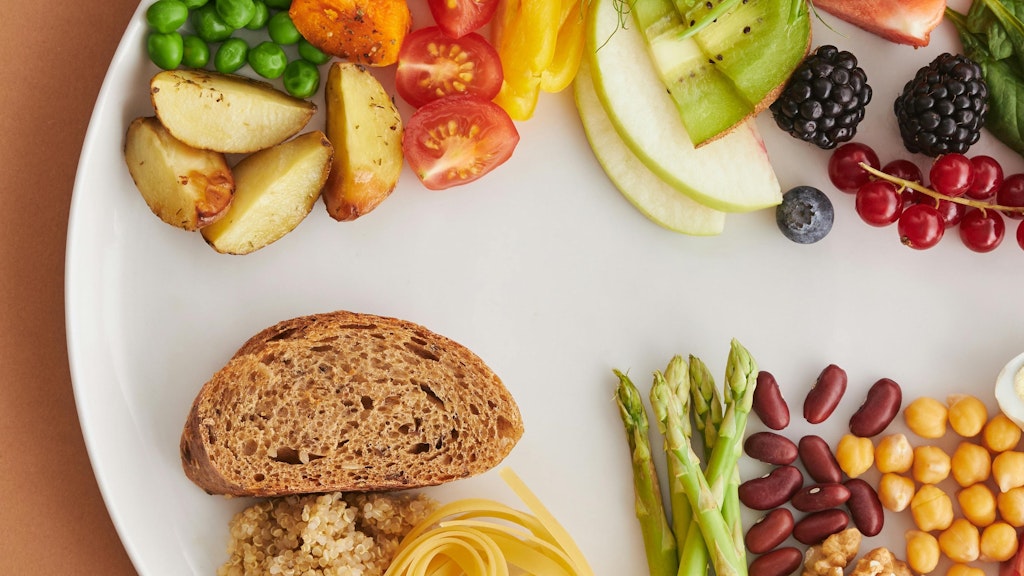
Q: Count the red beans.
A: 11